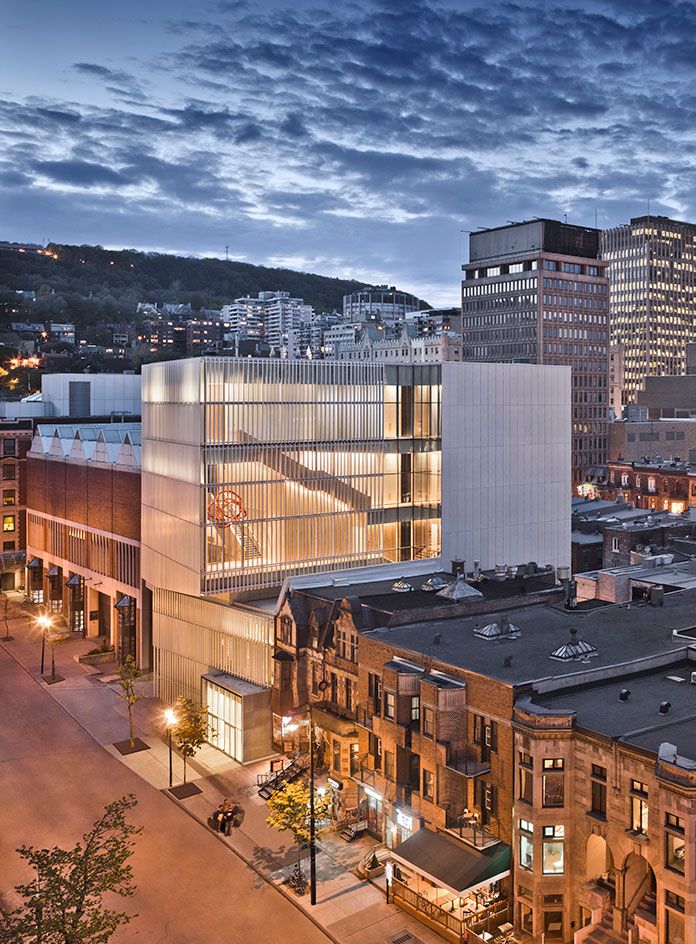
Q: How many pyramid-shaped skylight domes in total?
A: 5